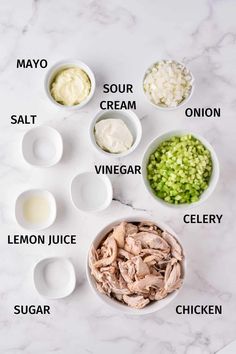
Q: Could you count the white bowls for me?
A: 9